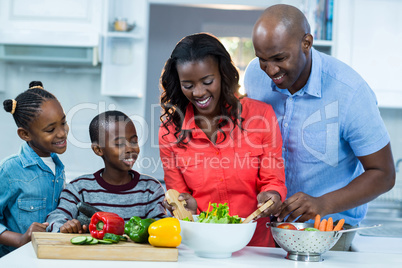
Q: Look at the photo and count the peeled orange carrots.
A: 4